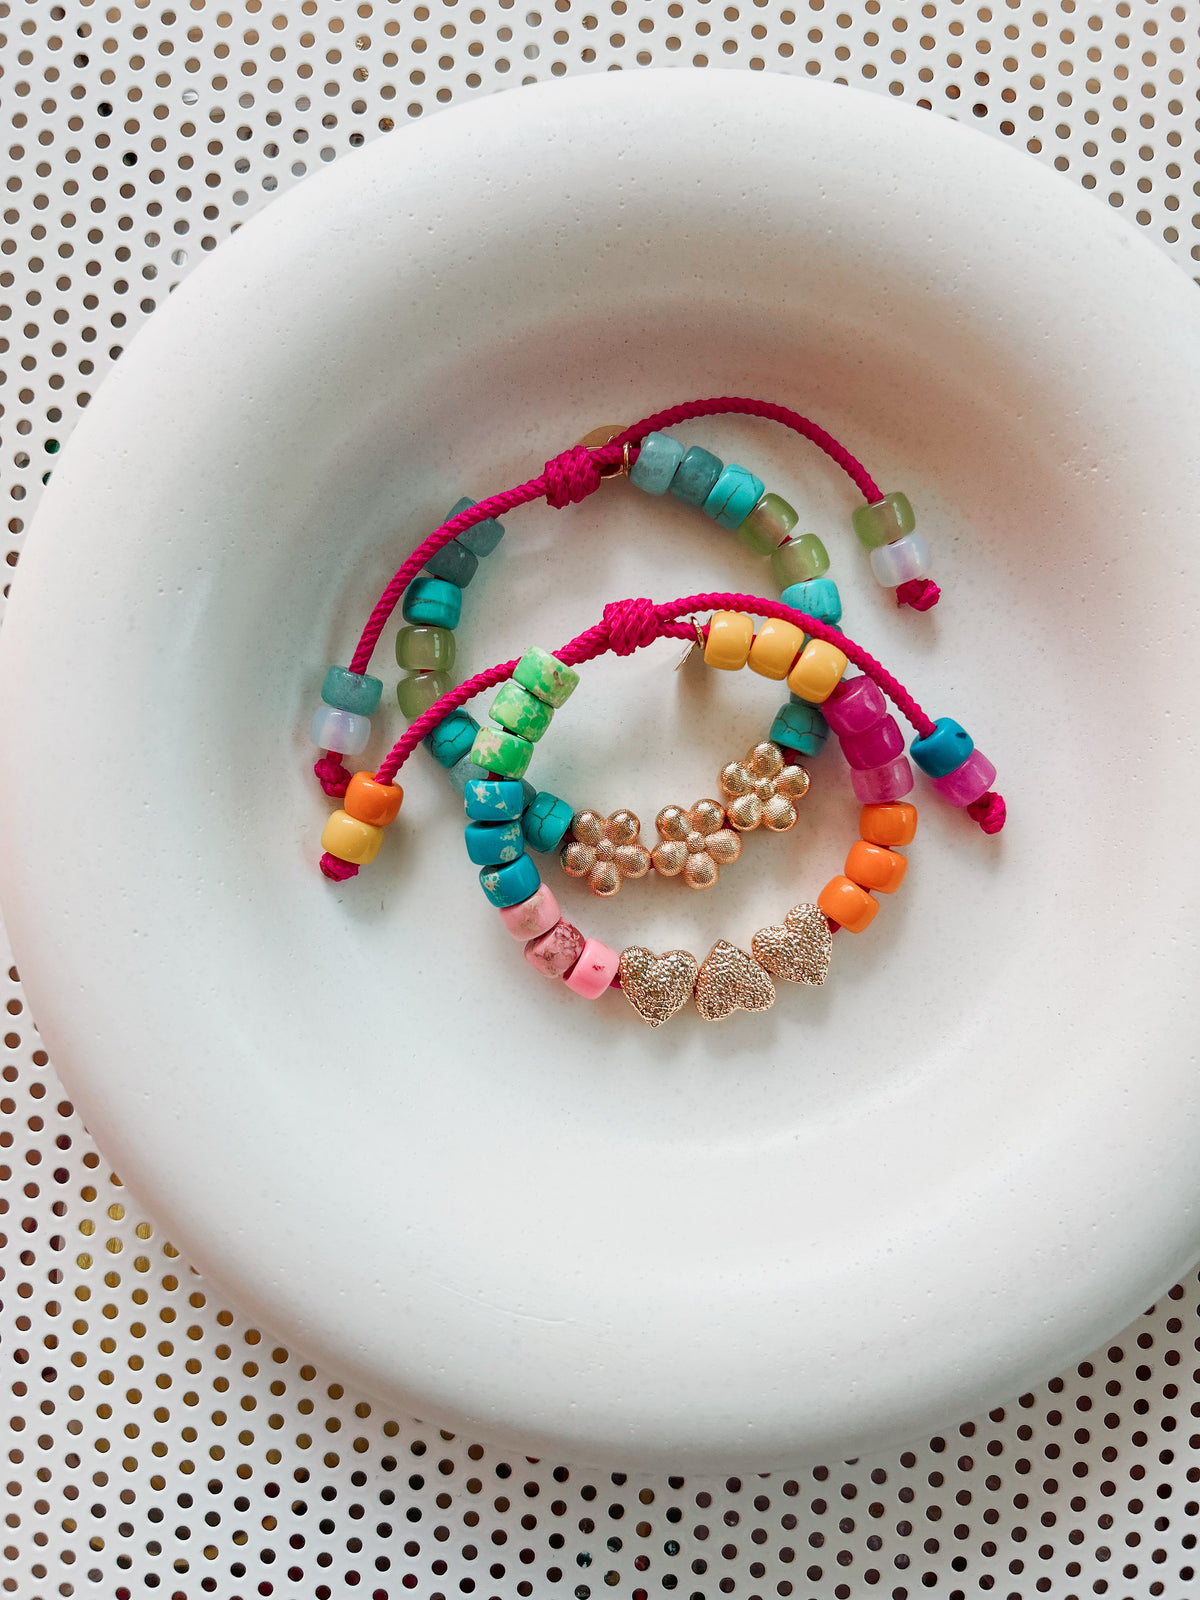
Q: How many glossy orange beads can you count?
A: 4